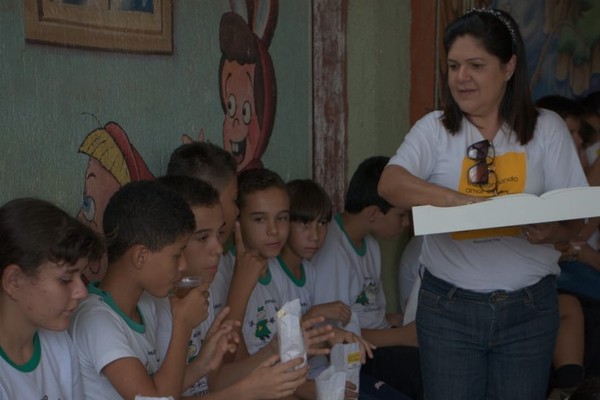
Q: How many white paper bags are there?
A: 3